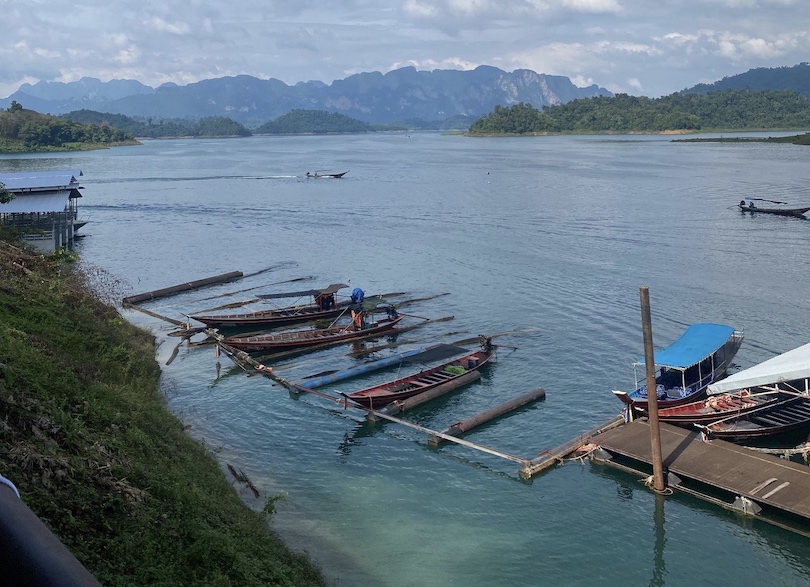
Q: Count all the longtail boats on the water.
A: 8